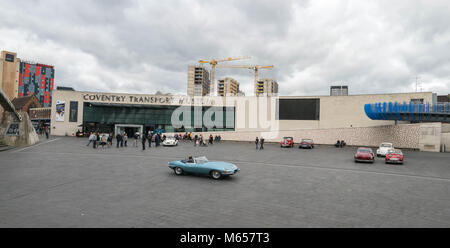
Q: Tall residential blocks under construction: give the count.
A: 3